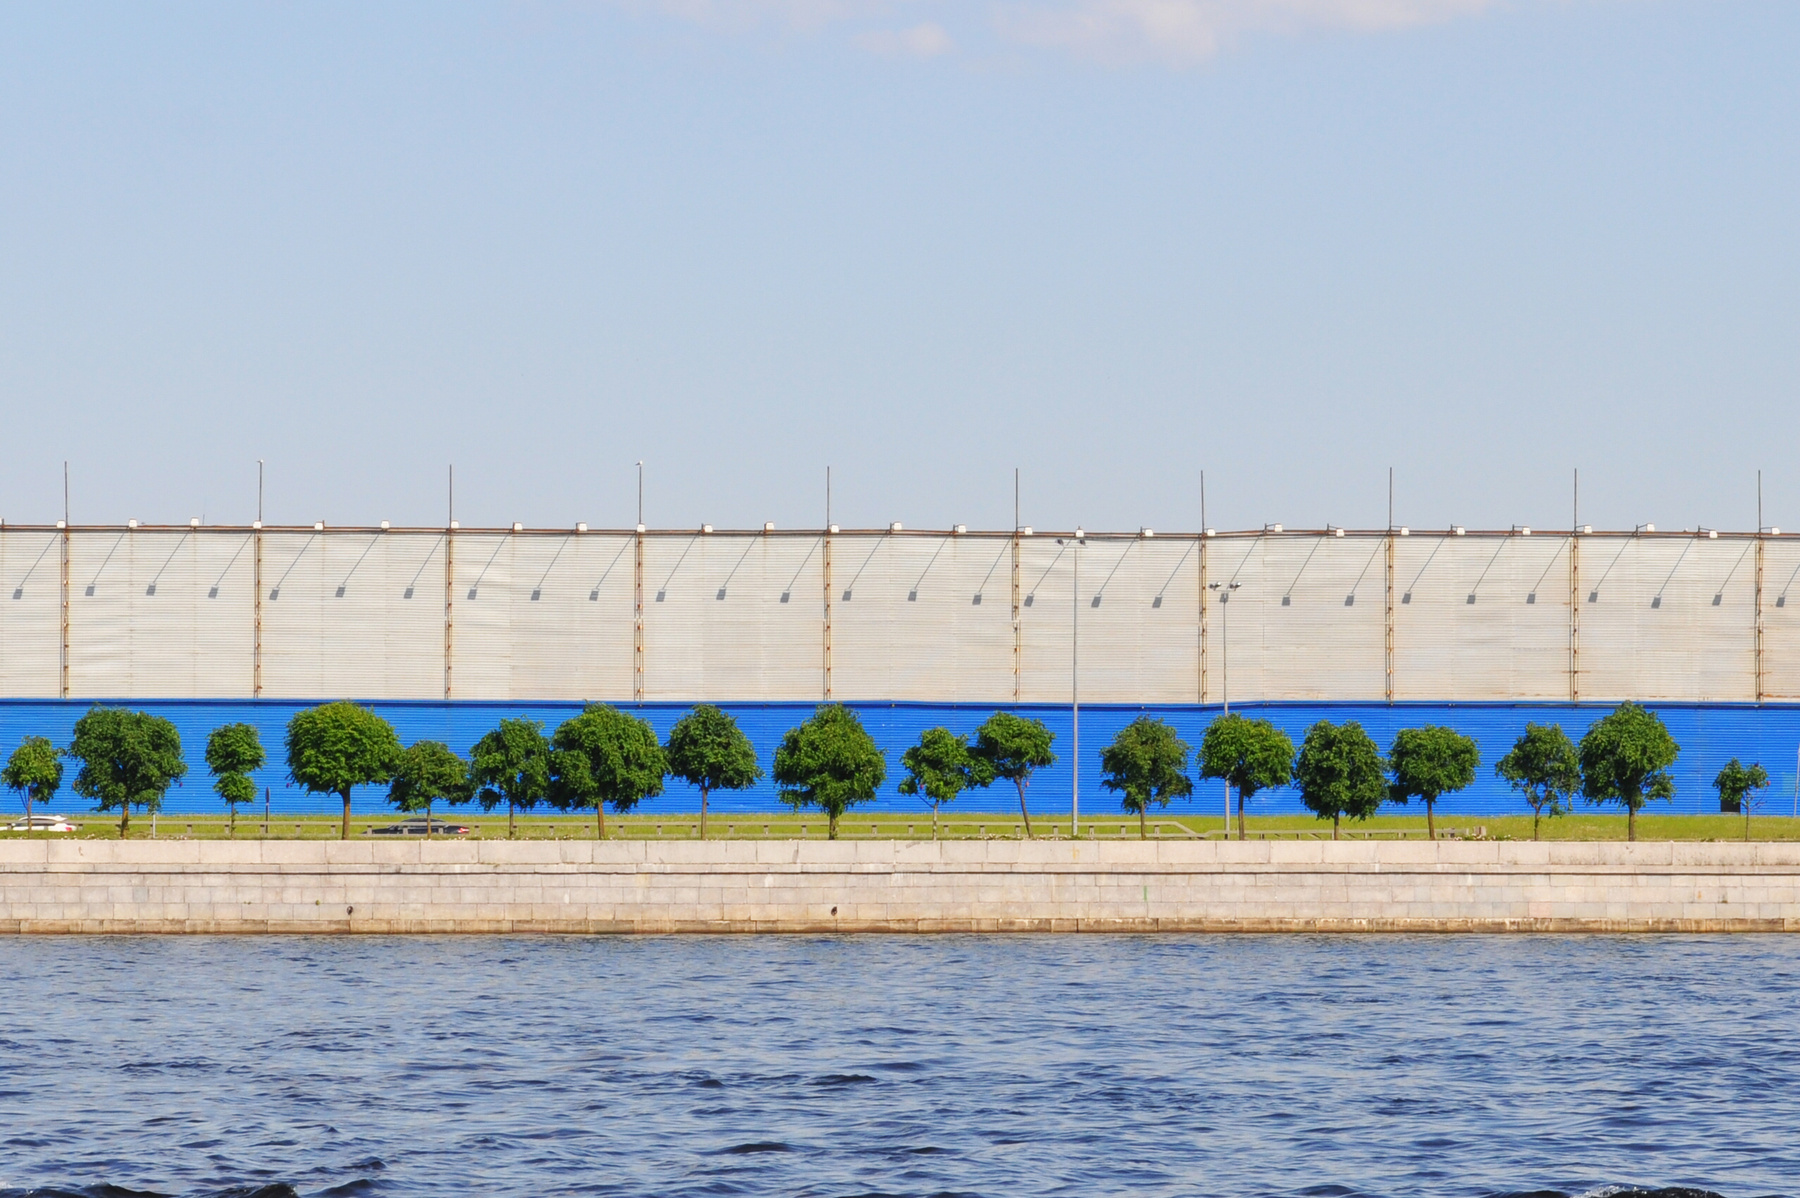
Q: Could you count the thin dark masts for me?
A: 10